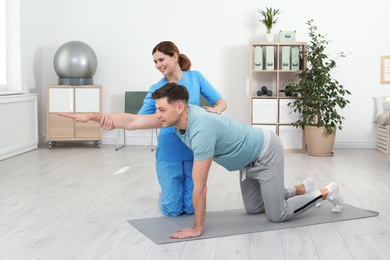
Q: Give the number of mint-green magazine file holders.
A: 4